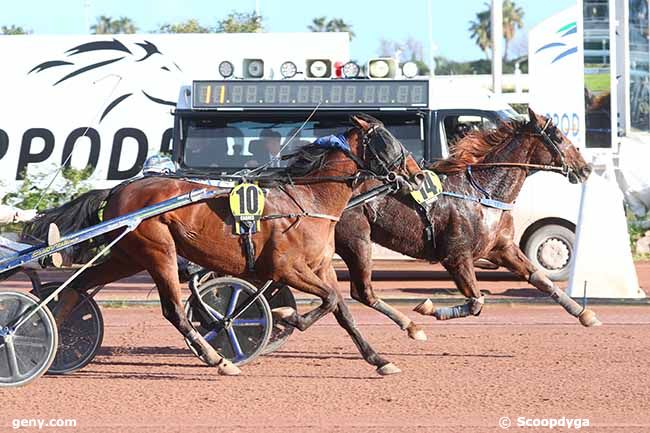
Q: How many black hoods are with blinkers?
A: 1